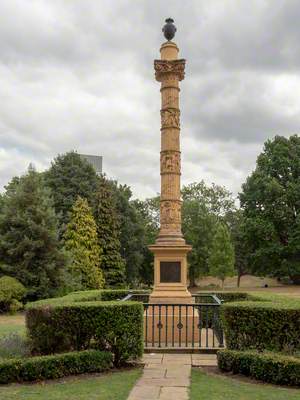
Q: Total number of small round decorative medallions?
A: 3